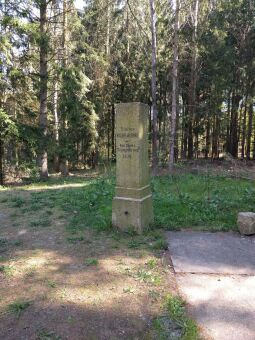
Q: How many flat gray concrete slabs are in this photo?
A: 2